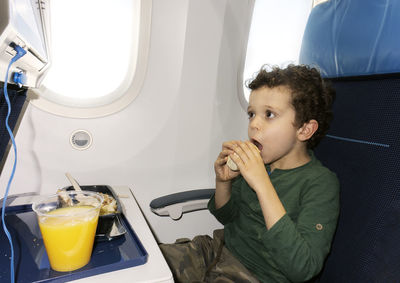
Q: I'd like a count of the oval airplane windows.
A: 2